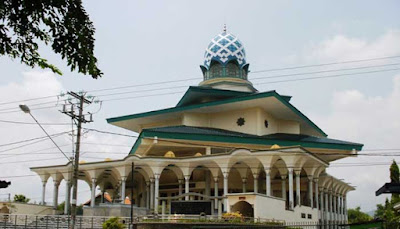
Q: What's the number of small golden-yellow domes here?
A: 5